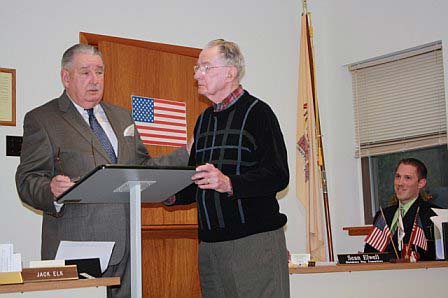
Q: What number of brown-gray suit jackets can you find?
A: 1